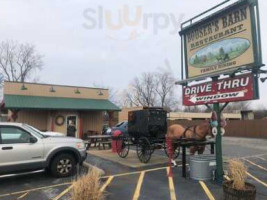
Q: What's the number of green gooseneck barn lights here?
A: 4